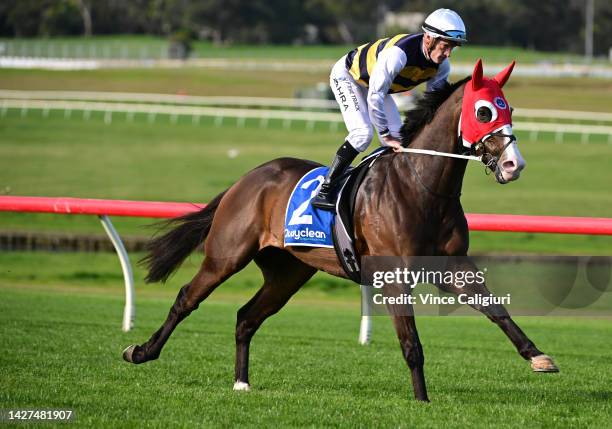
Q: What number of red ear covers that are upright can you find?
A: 2